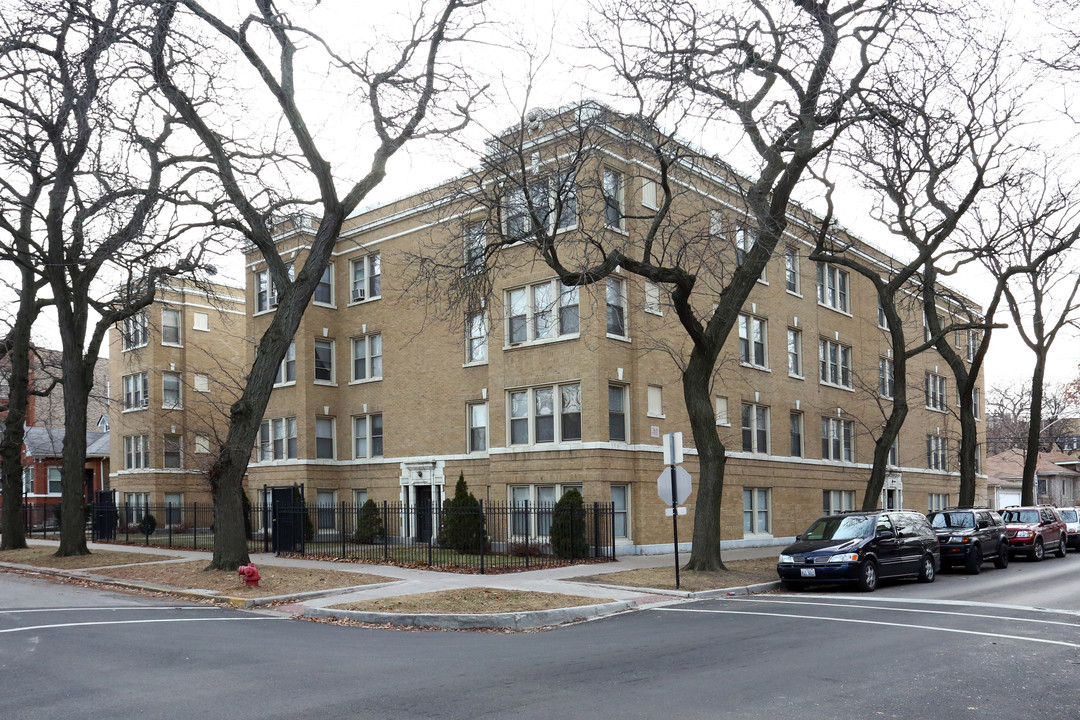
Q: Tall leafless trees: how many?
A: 7